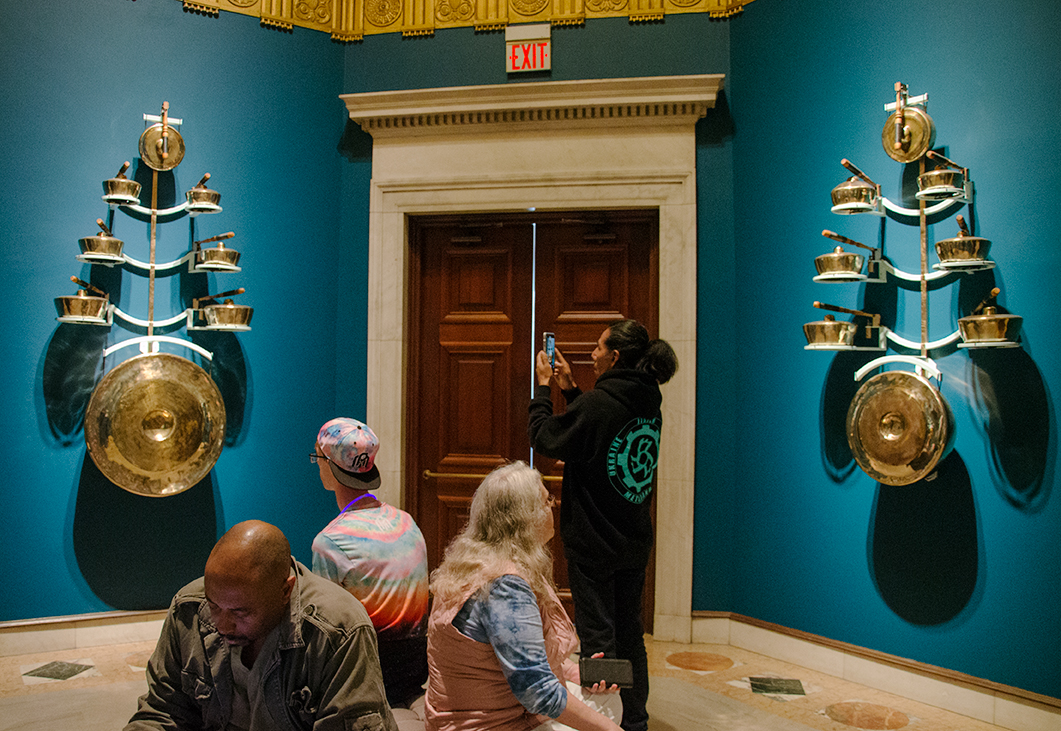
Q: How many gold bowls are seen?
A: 12